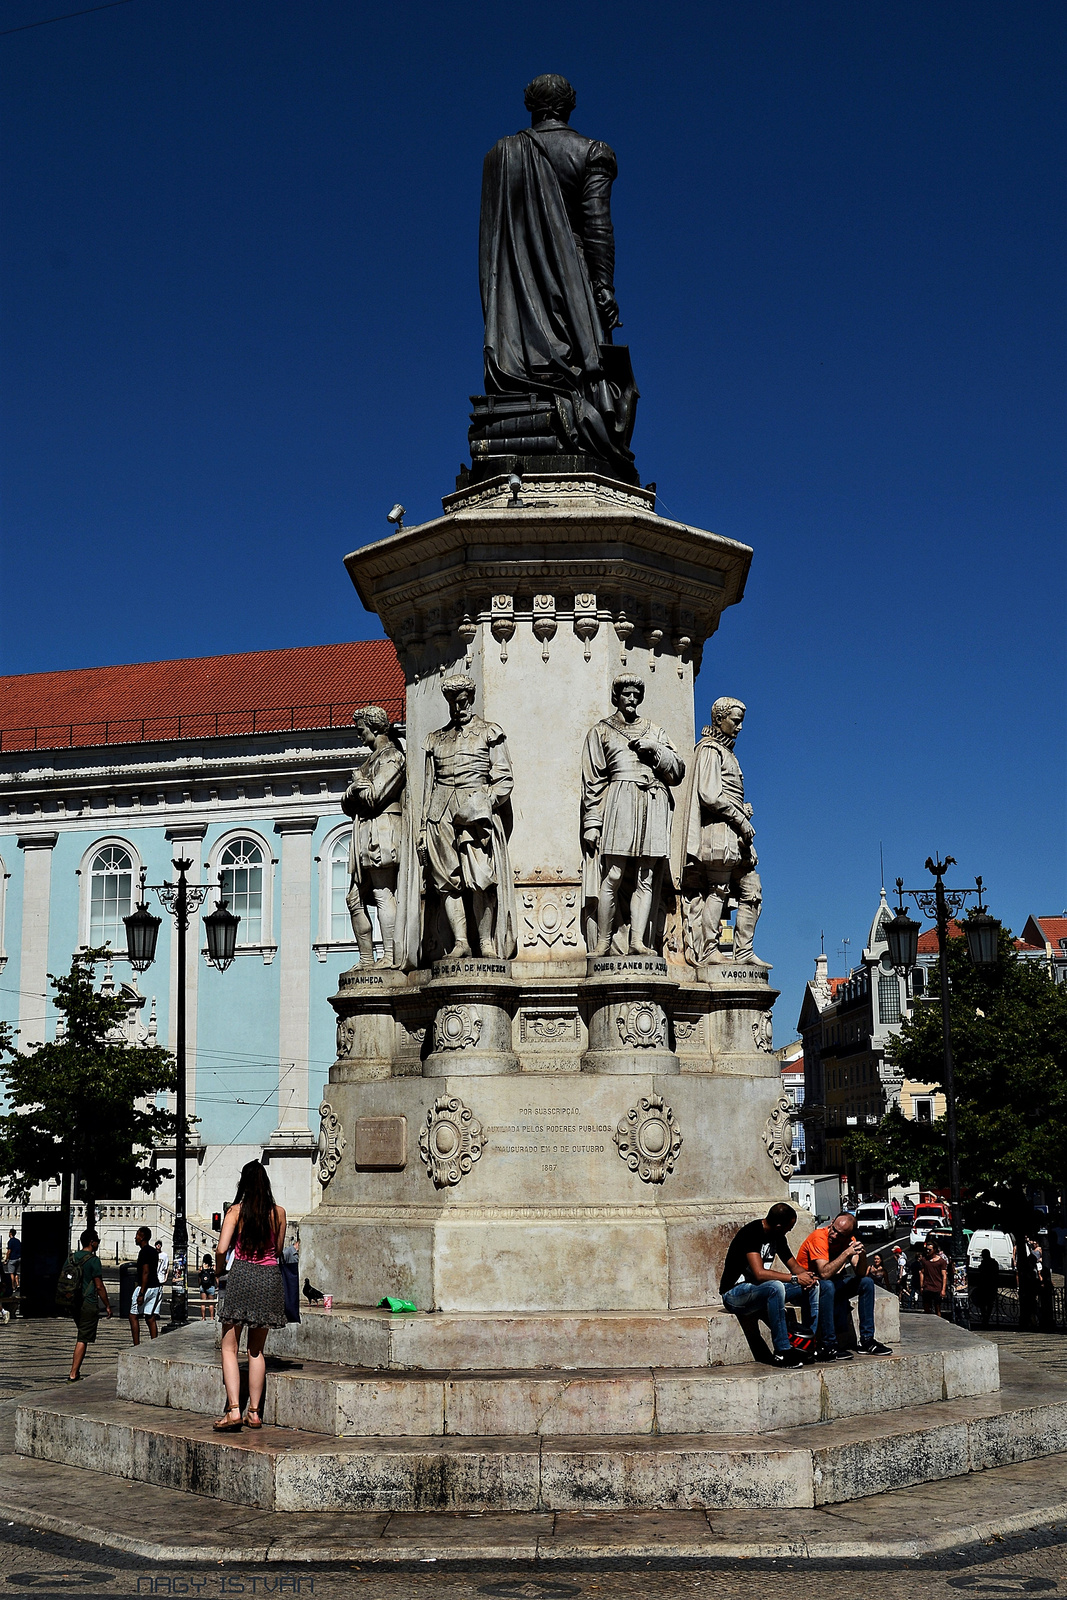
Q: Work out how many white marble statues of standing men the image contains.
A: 4